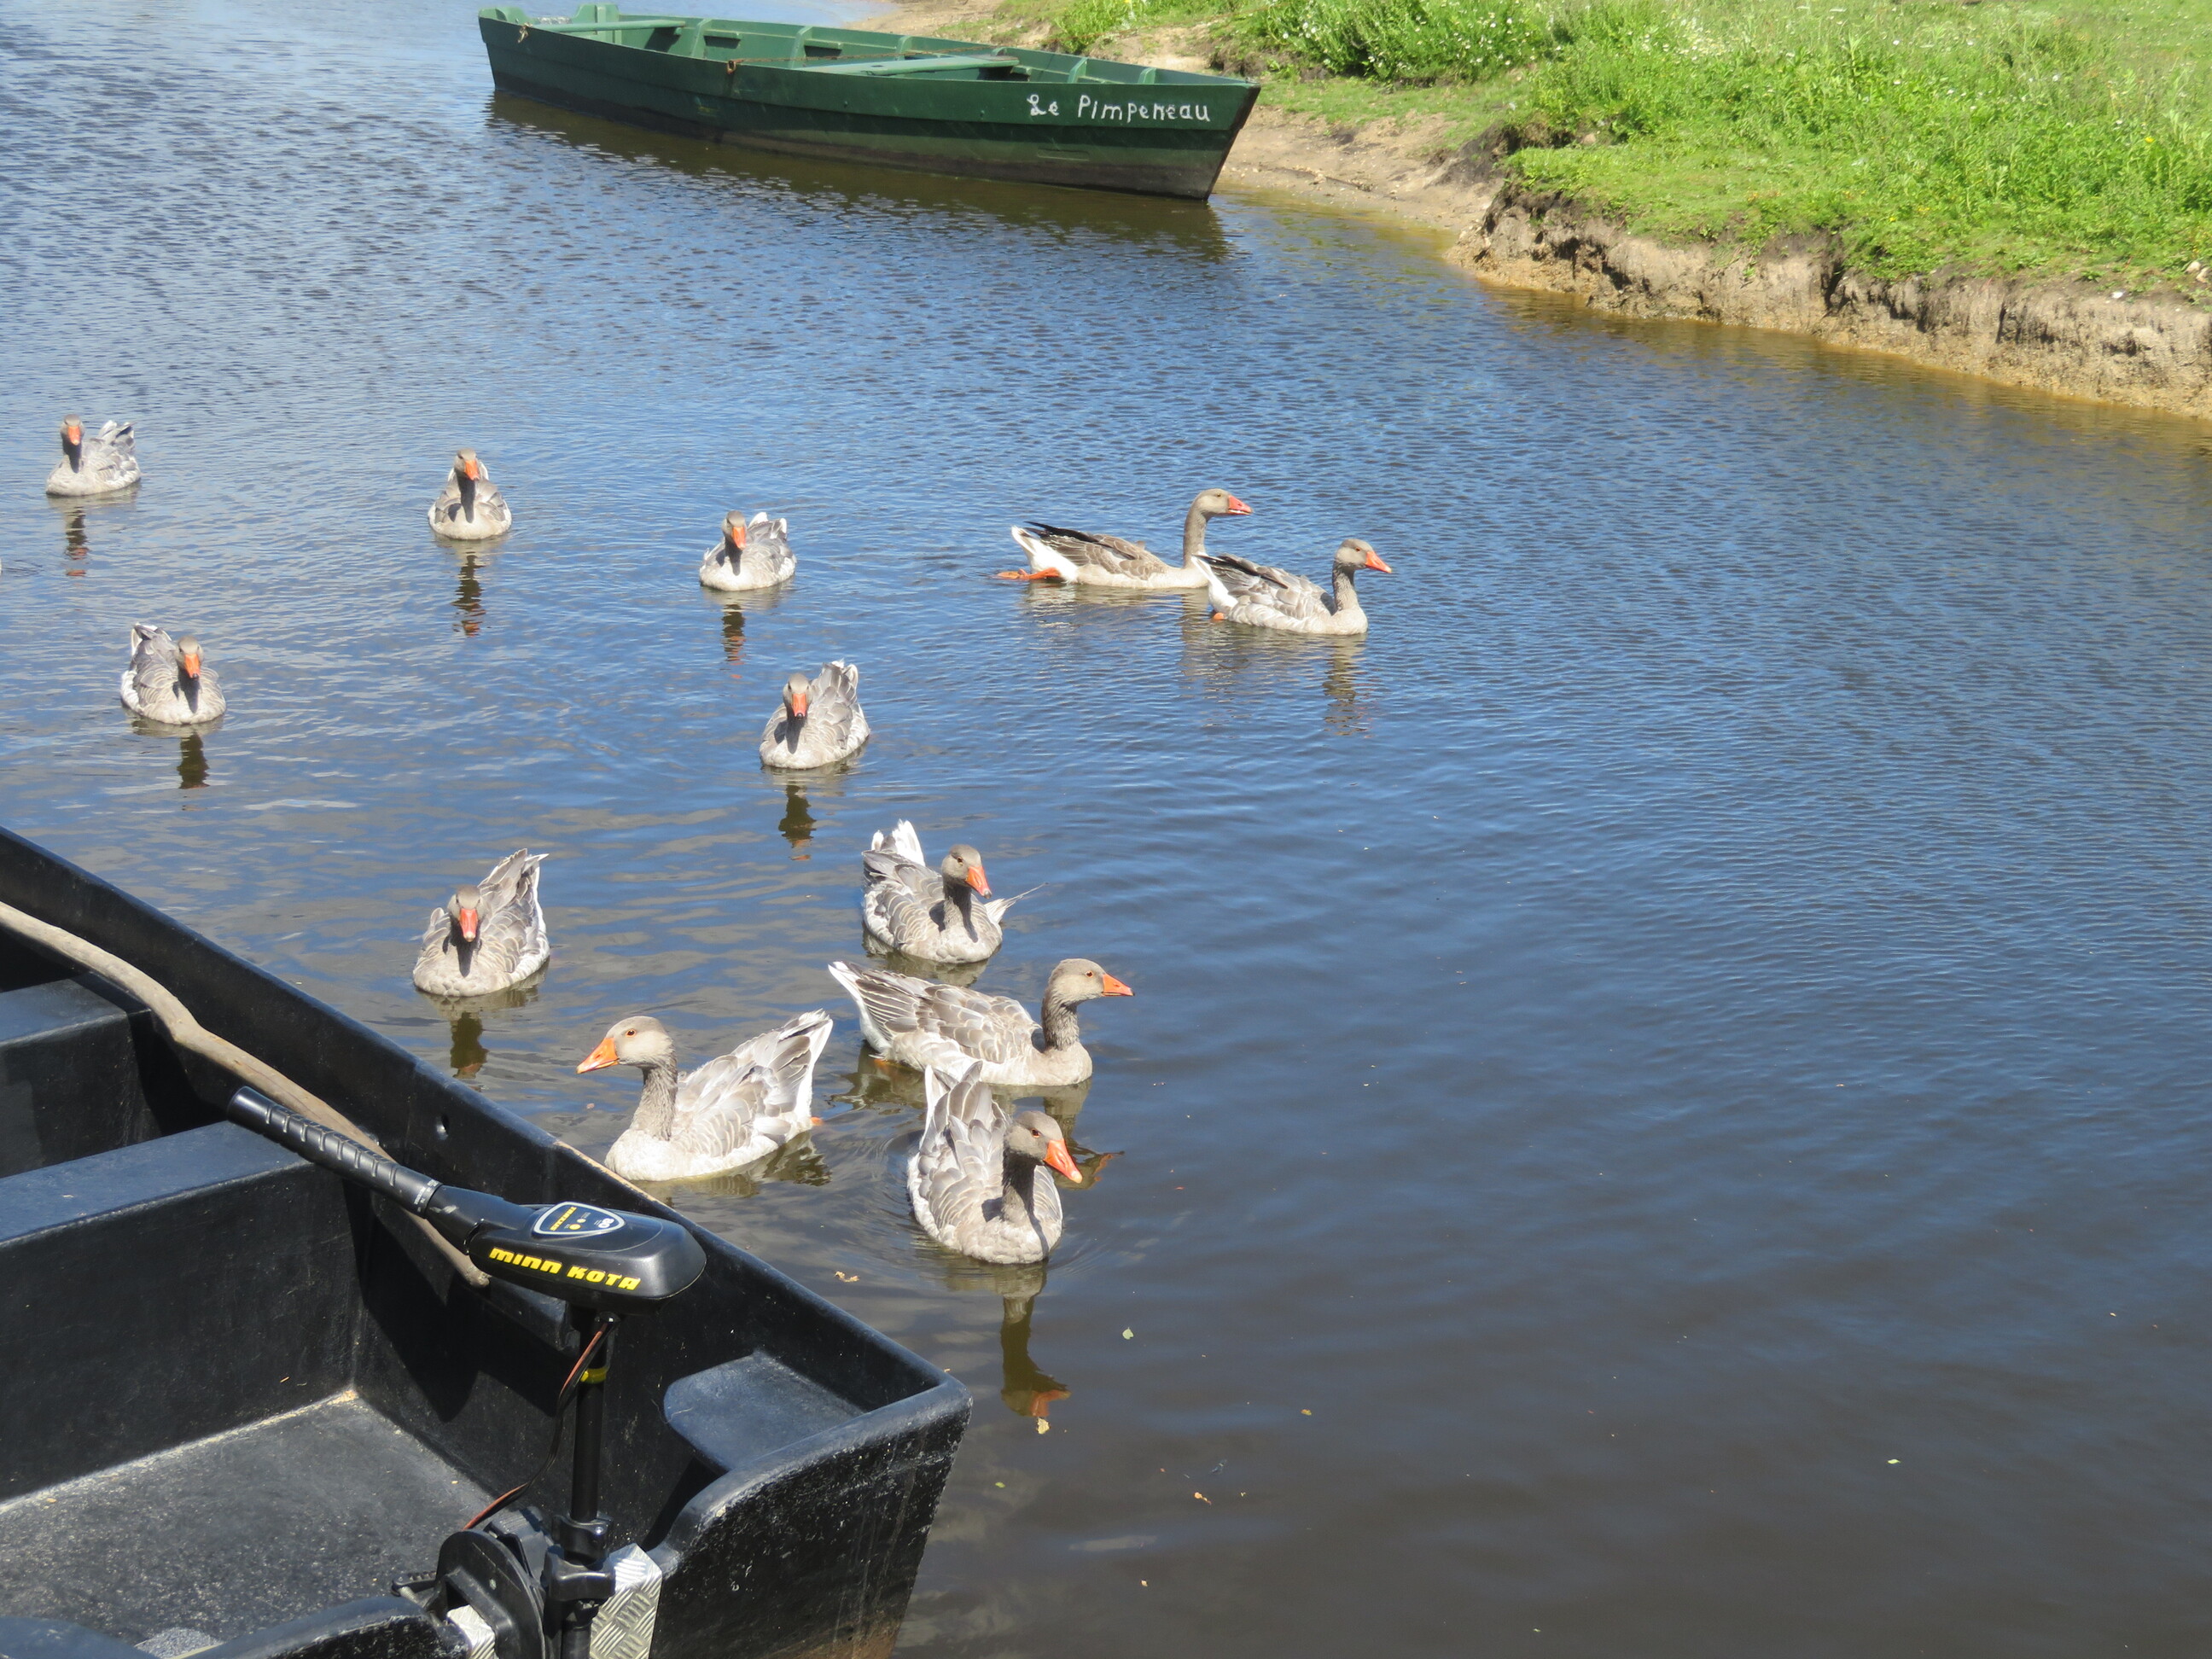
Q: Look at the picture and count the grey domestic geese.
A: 12